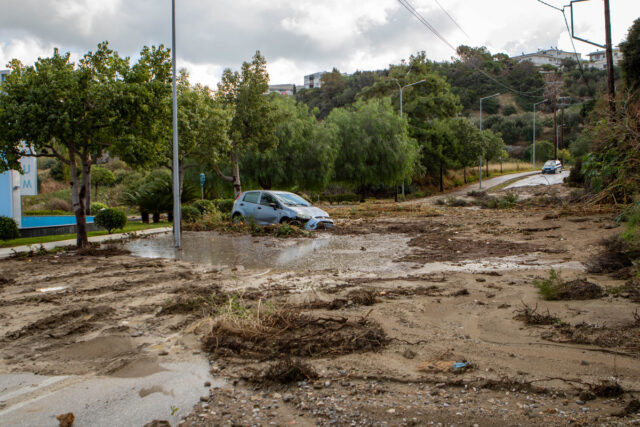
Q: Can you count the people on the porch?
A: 0